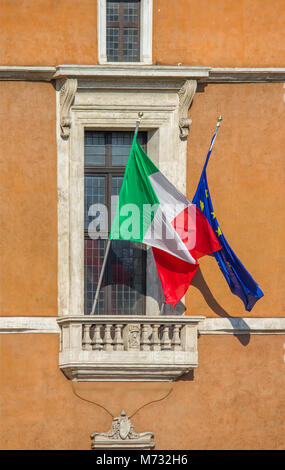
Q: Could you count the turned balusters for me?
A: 8